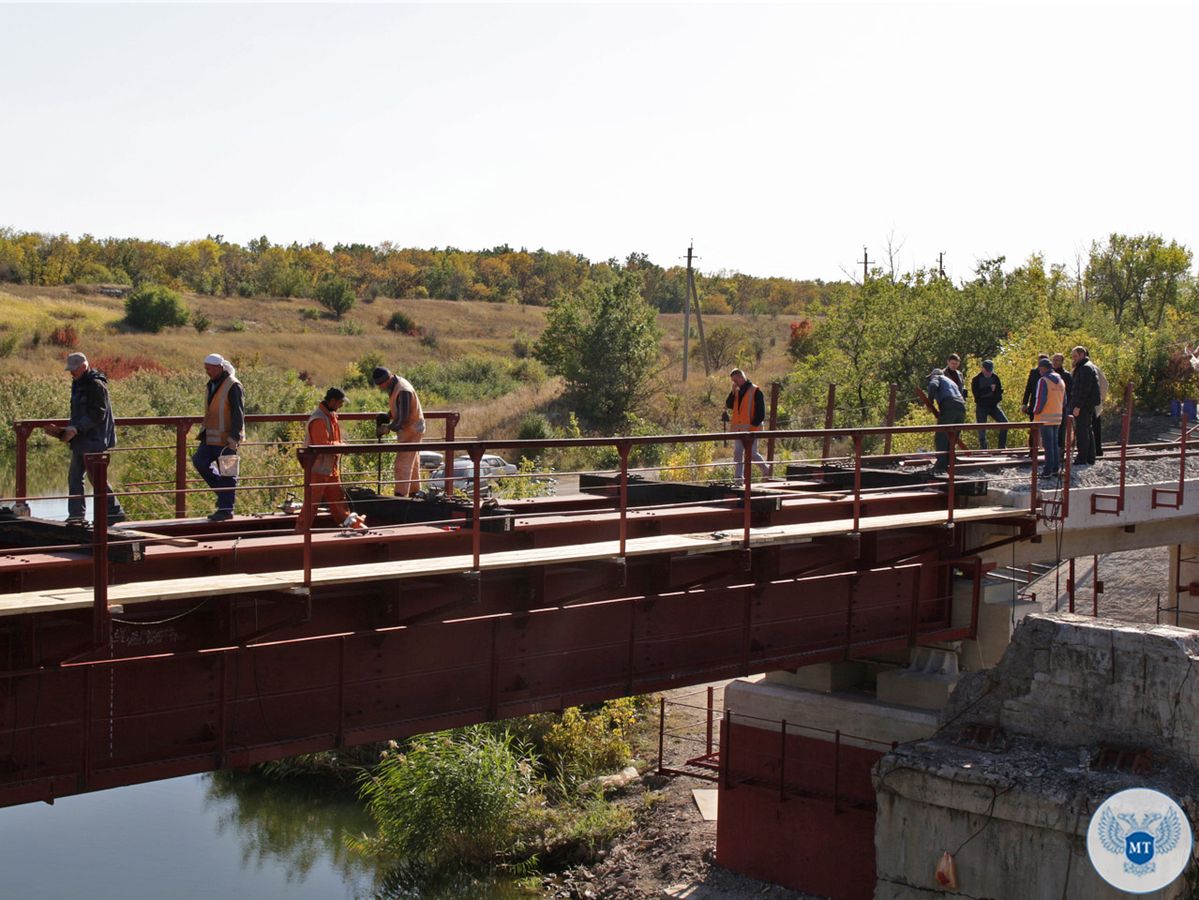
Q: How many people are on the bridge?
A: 13